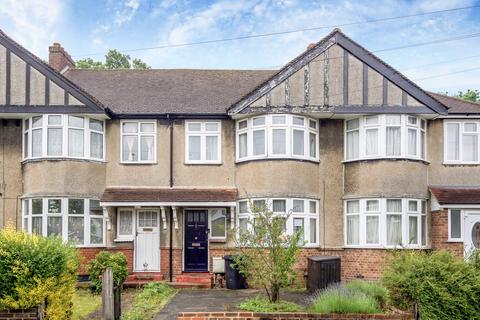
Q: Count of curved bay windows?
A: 6